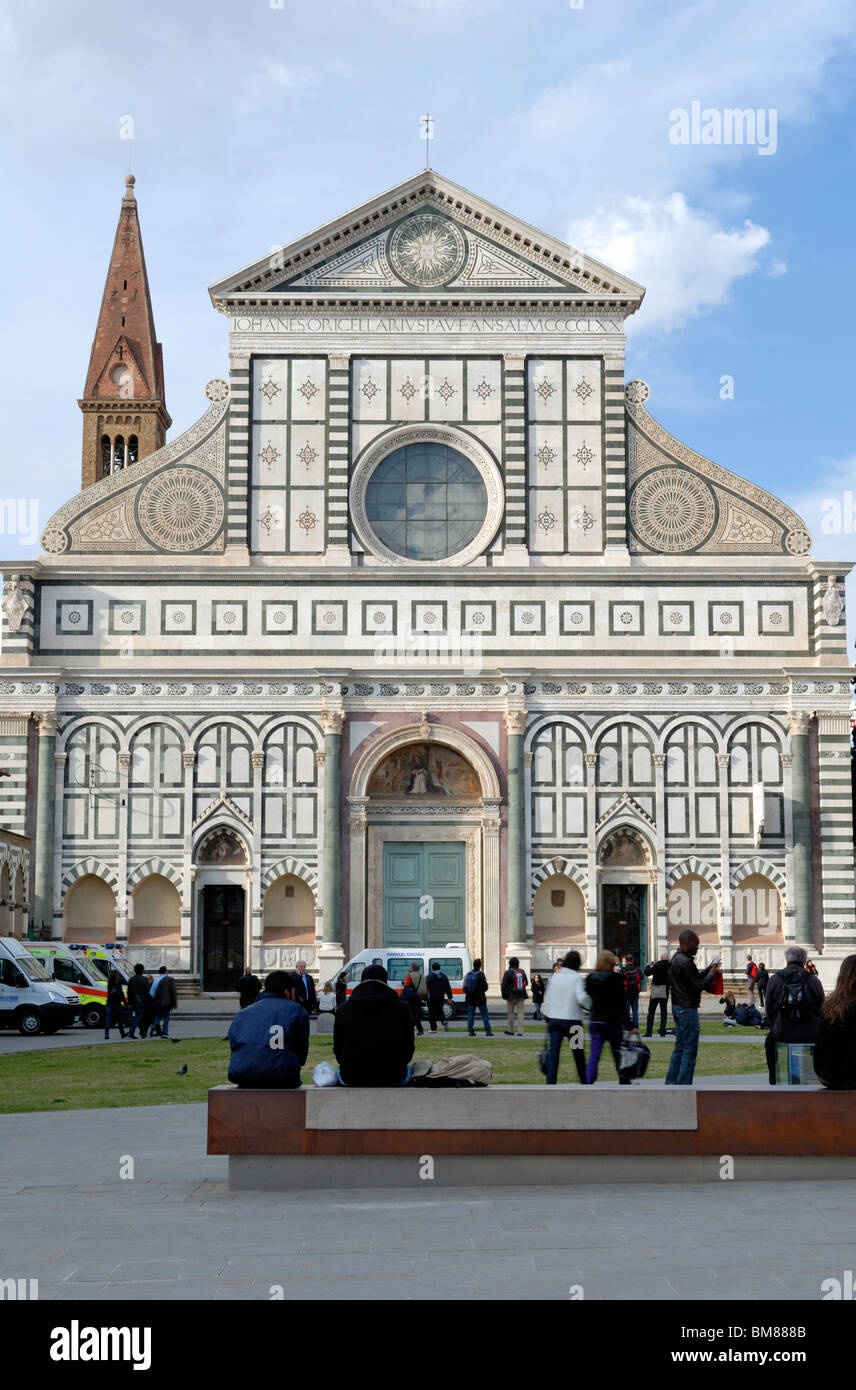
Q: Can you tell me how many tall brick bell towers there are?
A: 1